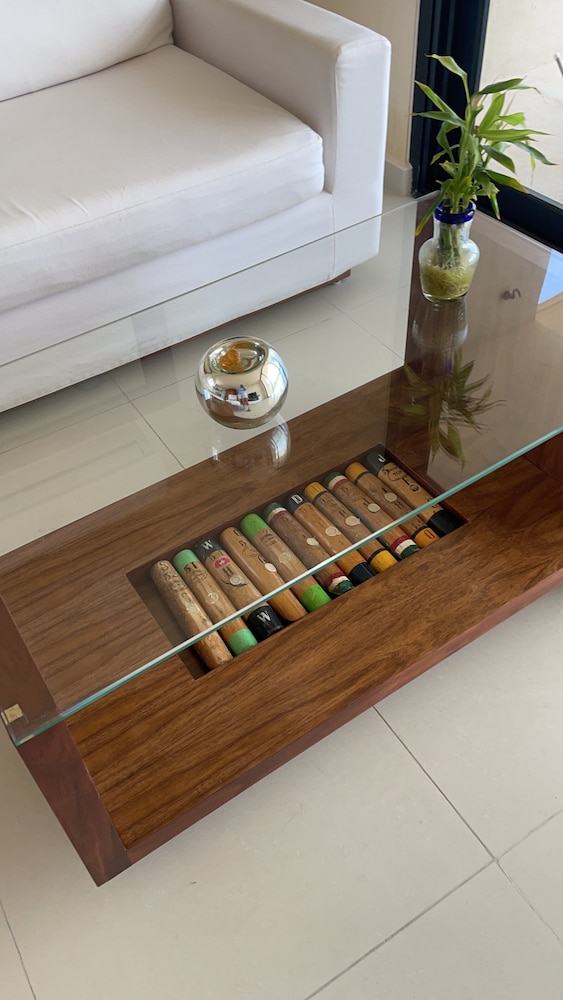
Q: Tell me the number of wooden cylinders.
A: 11